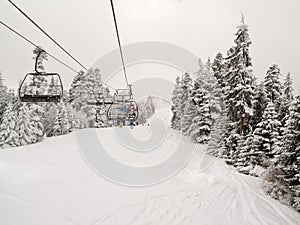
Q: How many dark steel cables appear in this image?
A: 3